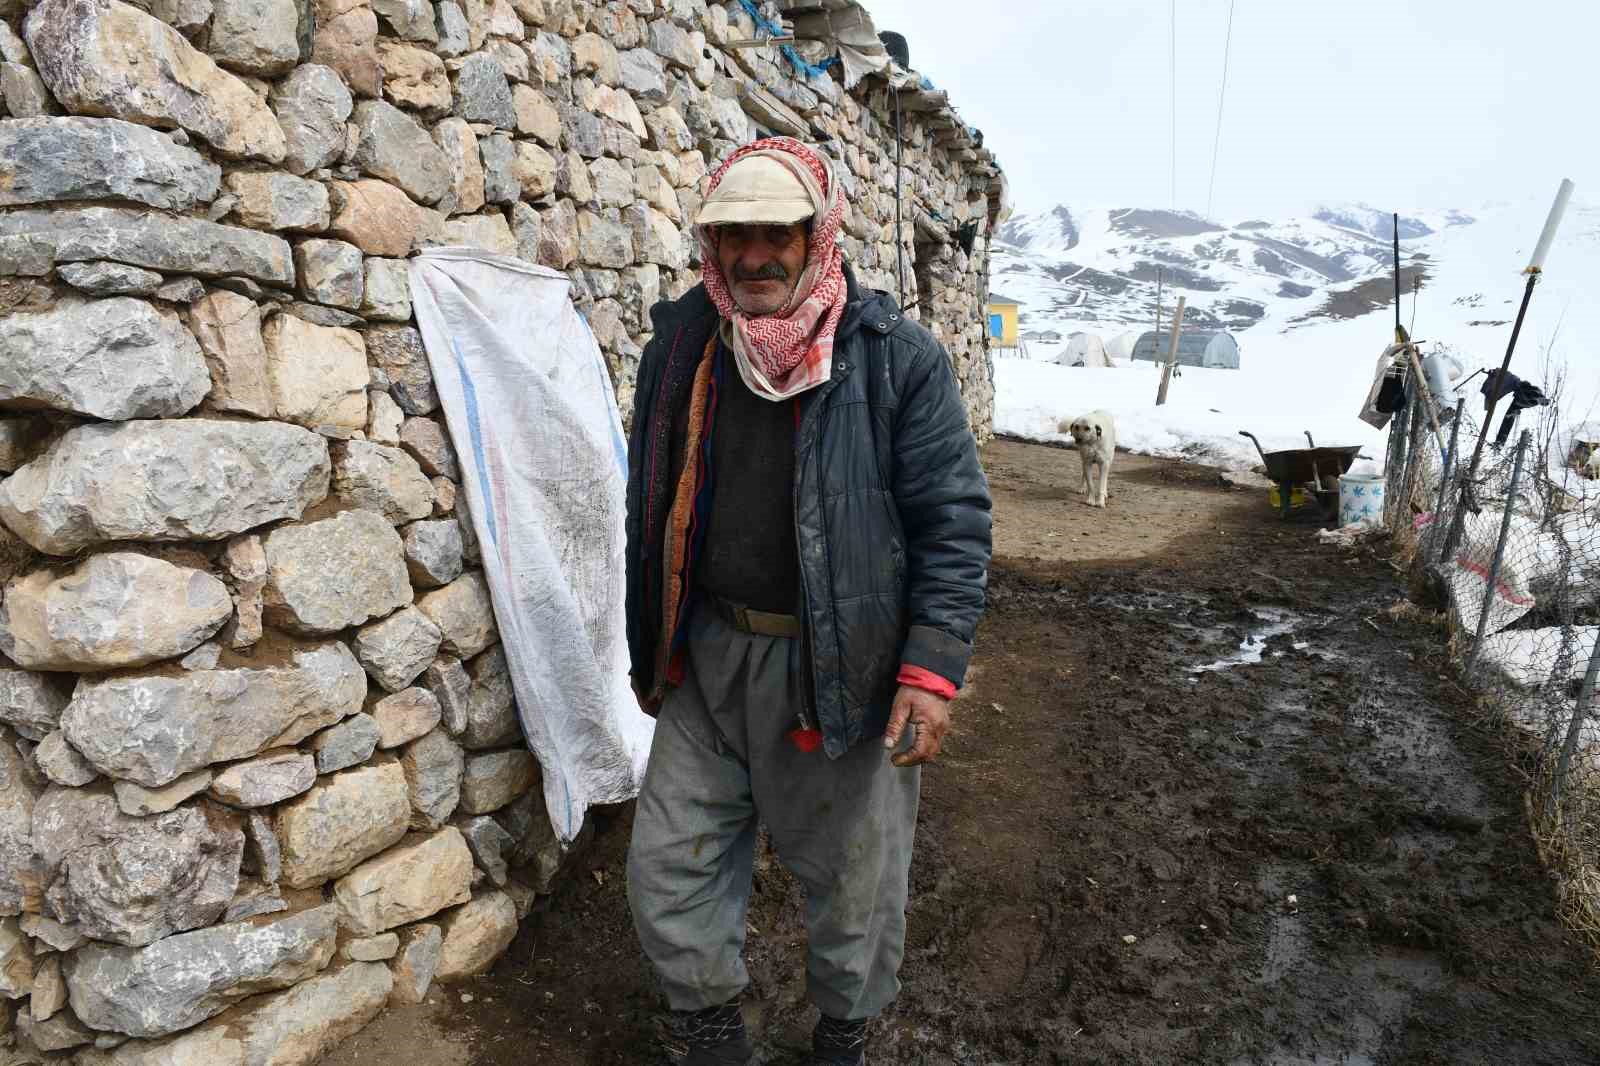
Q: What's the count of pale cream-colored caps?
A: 1